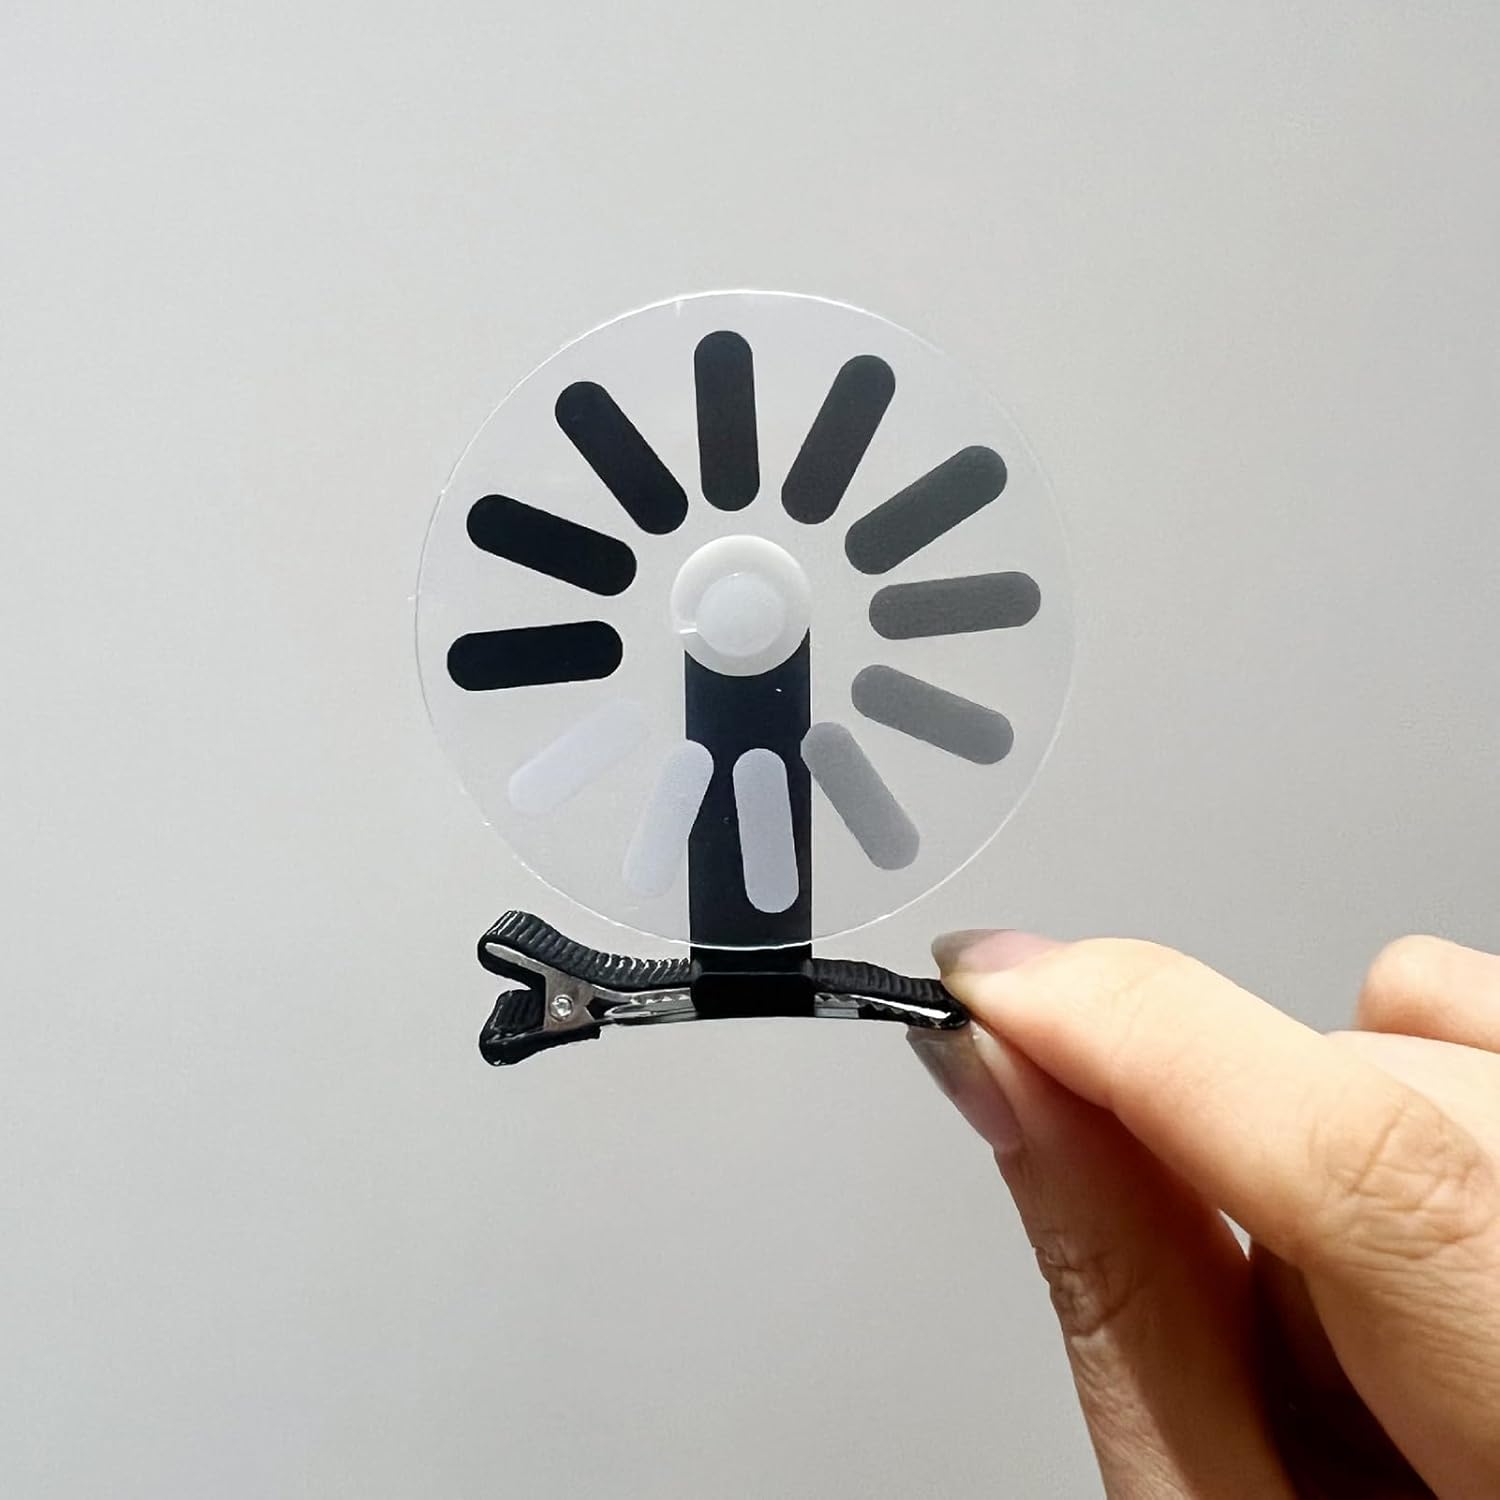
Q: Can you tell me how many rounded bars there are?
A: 12